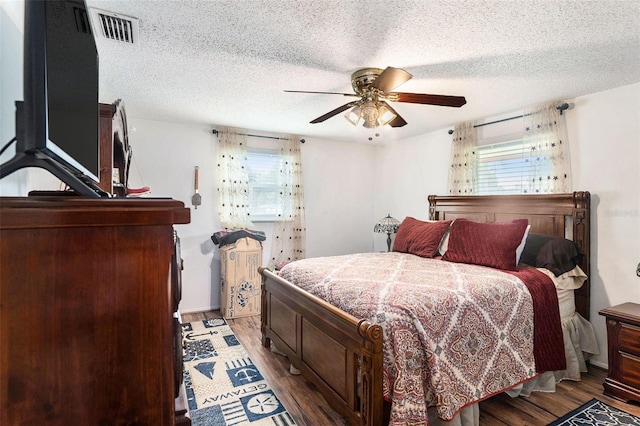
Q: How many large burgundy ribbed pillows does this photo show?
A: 2